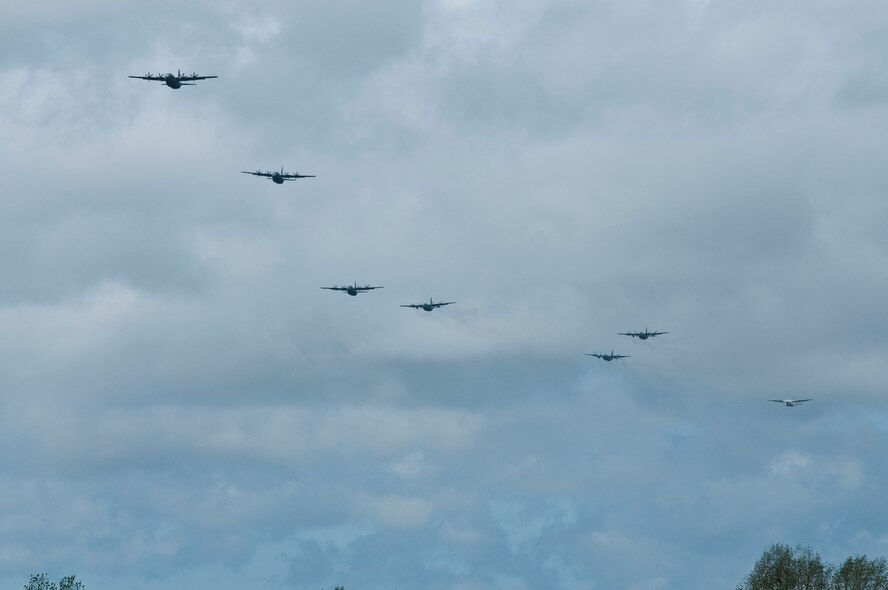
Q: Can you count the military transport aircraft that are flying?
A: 7